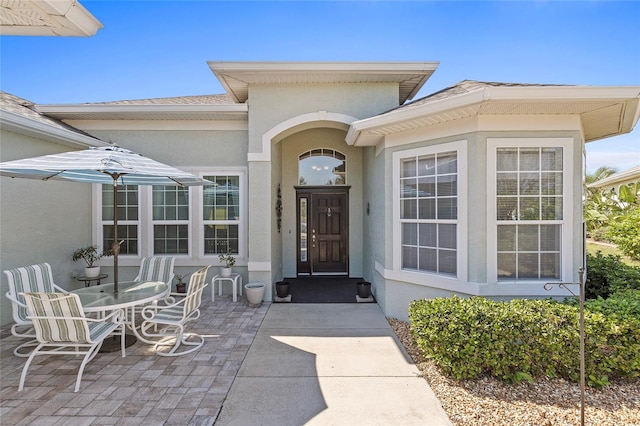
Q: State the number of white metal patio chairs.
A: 4